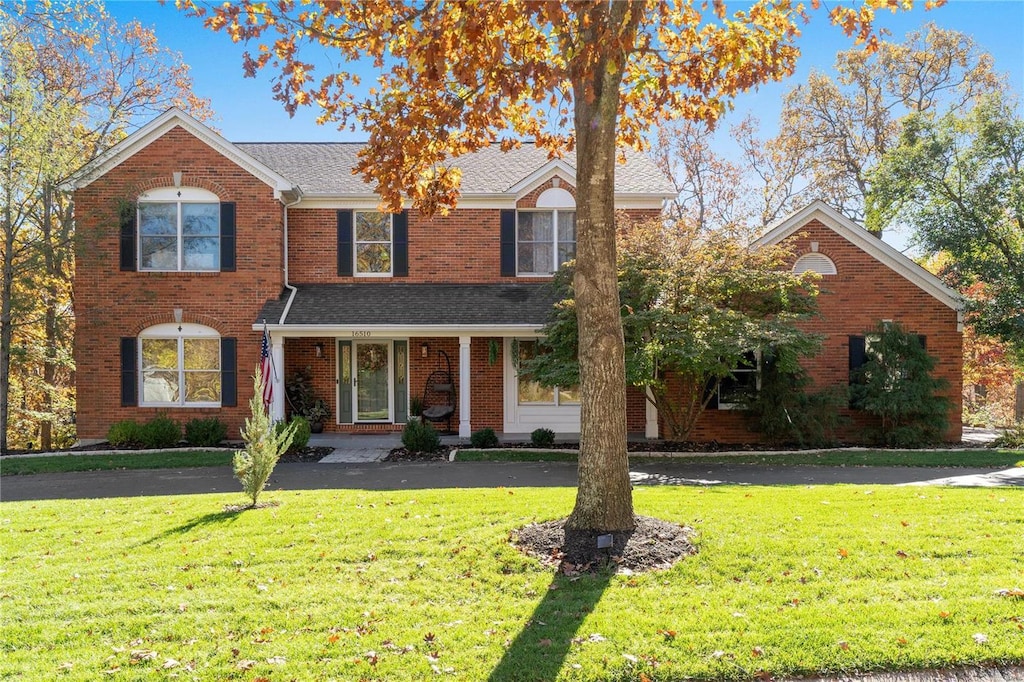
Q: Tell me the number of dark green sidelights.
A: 2